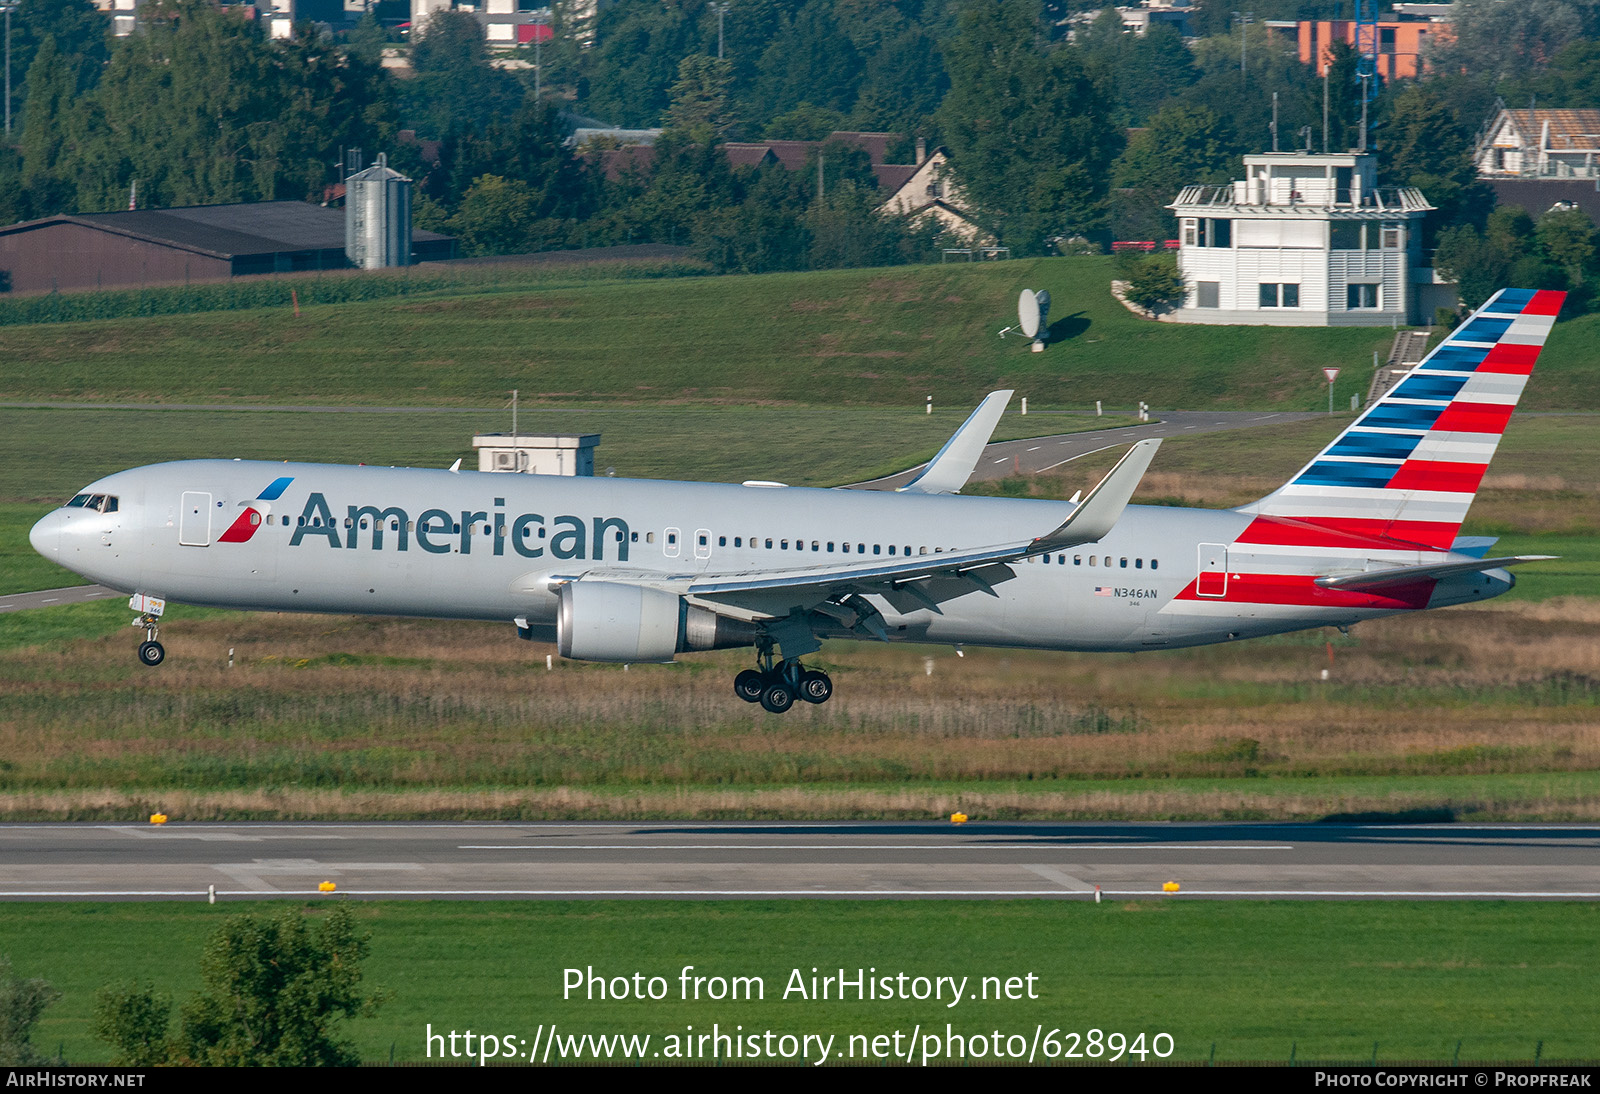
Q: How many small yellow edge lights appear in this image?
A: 4